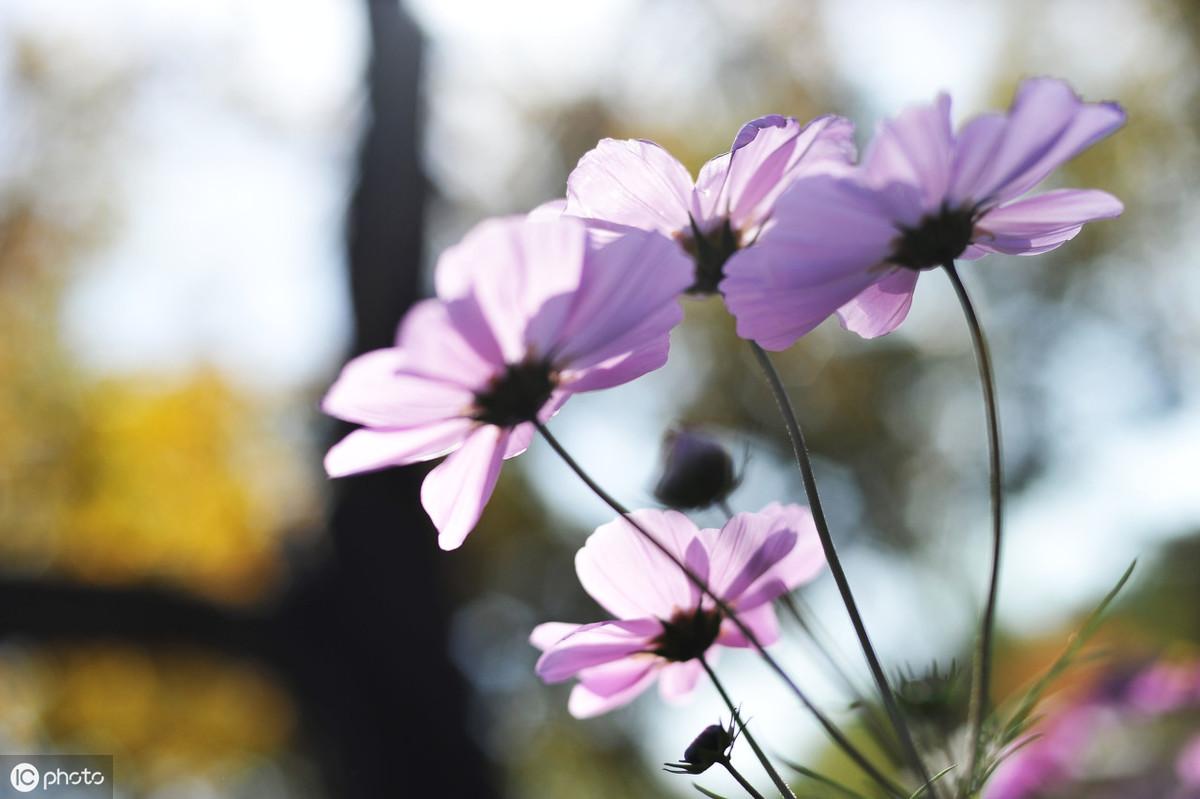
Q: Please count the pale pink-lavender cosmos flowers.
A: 4